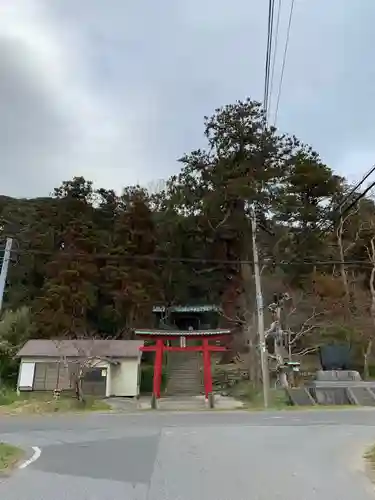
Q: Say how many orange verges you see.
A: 0